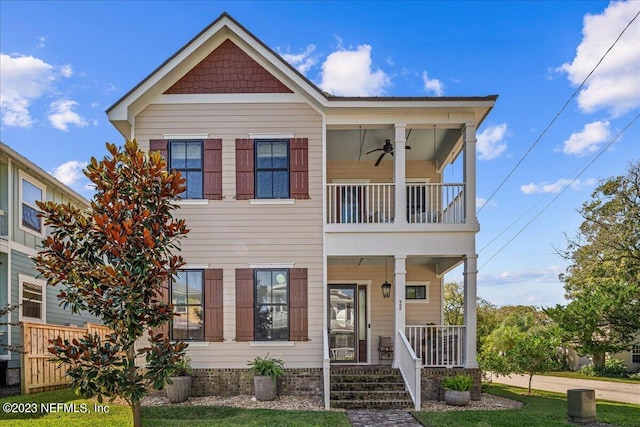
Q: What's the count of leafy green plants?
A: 3